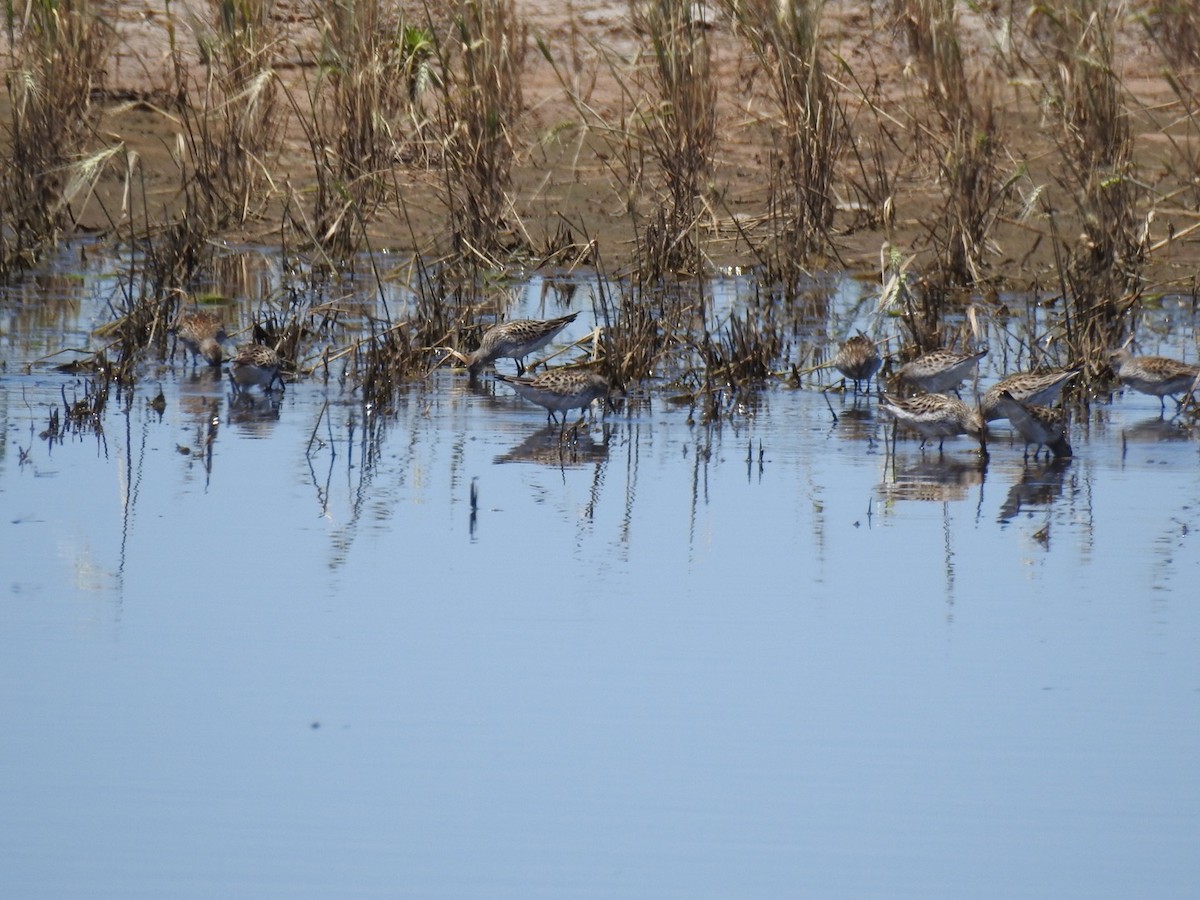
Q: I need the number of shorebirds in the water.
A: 10